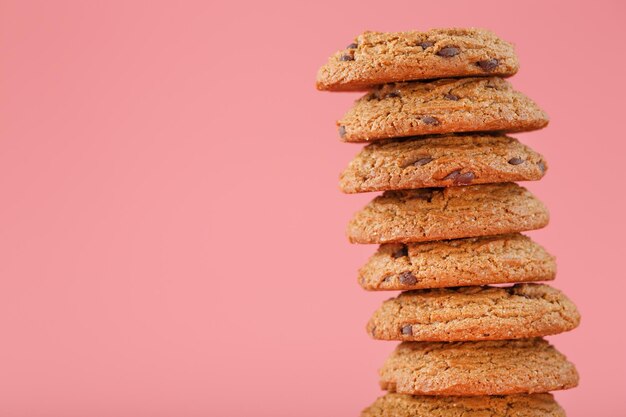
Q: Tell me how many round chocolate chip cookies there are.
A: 8